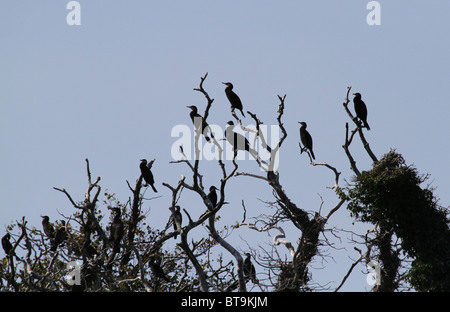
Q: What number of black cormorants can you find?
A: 14